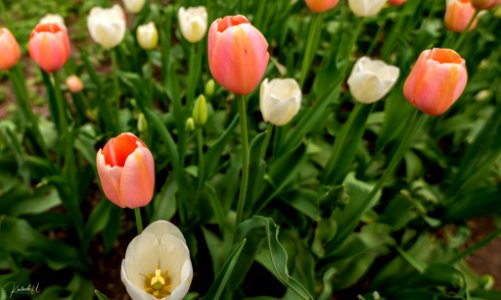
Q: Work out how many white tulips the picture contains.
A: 9